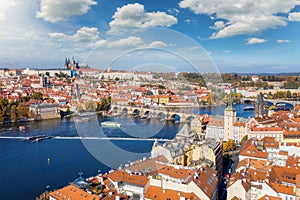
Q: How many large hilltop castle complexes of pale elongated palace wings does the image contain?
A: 1